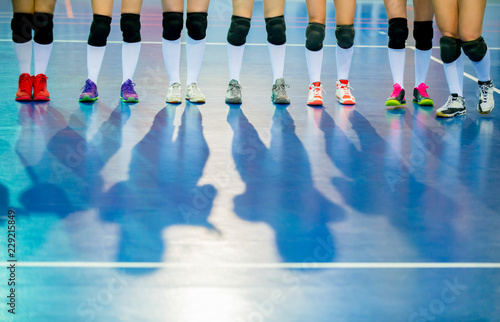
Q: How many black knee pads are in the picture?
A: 14